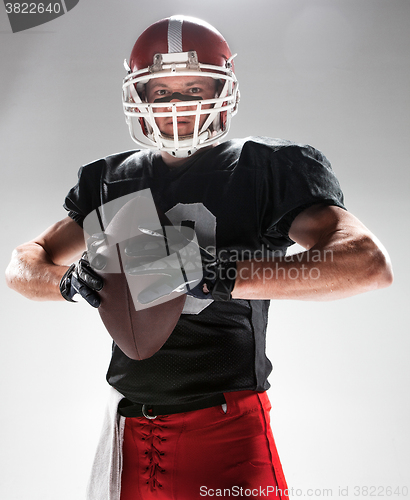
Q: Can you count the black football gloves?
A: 2